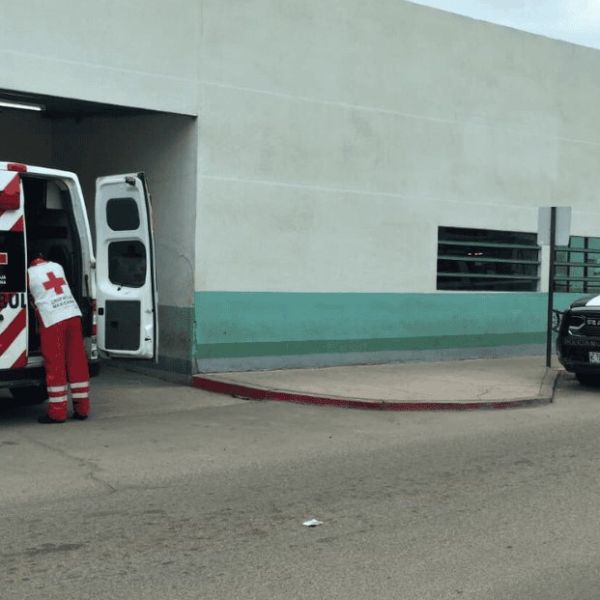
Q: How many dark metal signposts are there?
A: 1